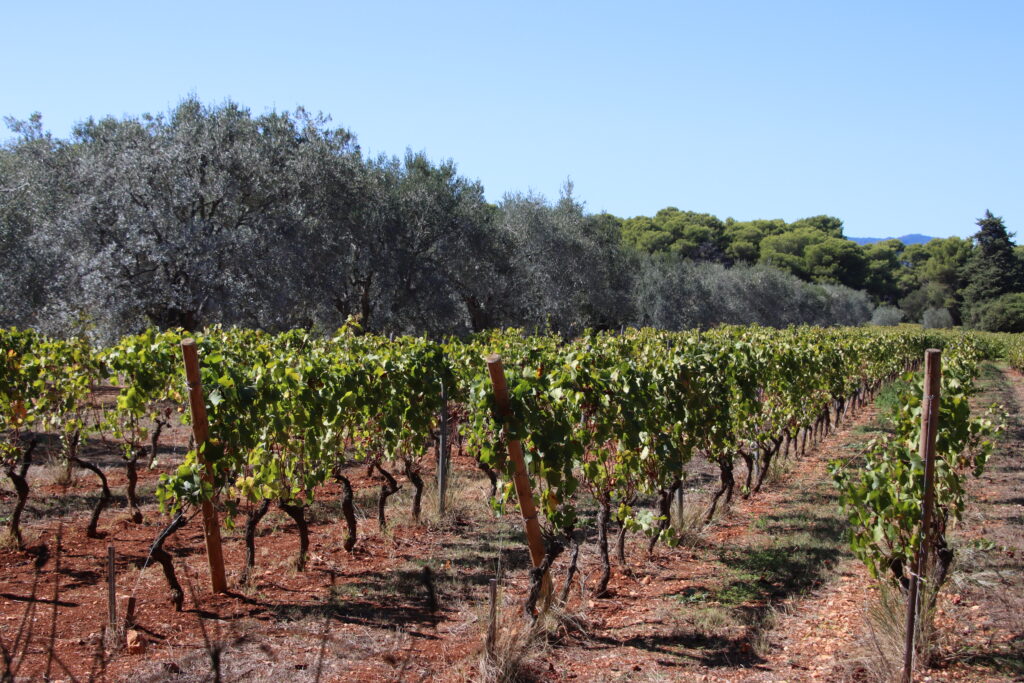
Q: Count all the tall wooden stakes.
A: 3